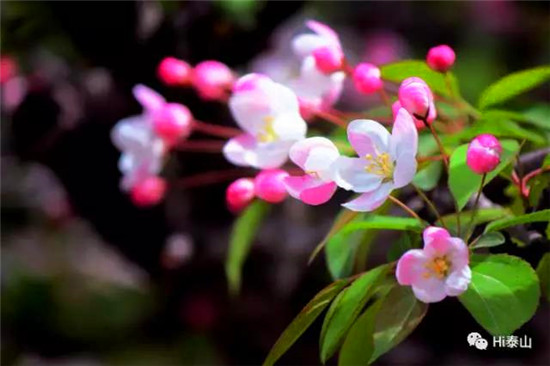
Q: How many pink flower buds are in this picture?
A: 11